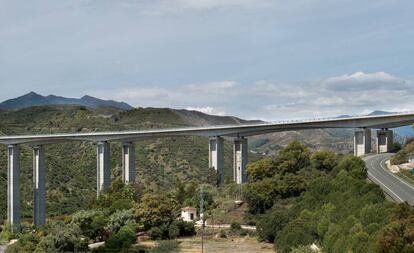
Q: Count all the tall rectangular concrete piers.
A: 8